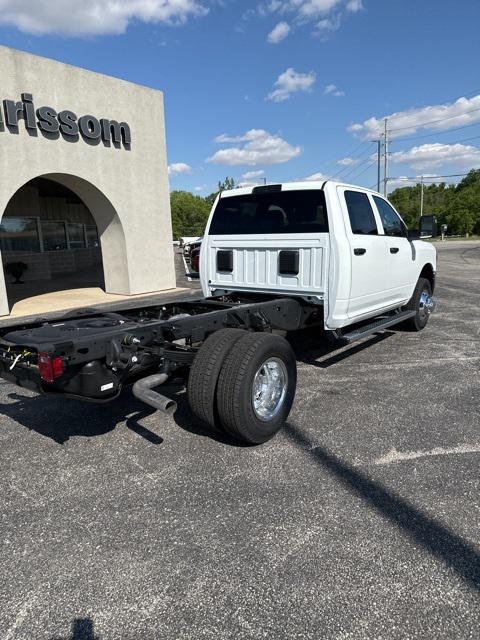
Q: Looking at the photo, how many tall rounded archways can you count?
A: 1